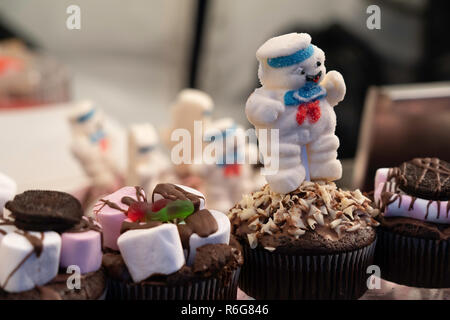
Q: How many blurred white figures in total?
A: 4